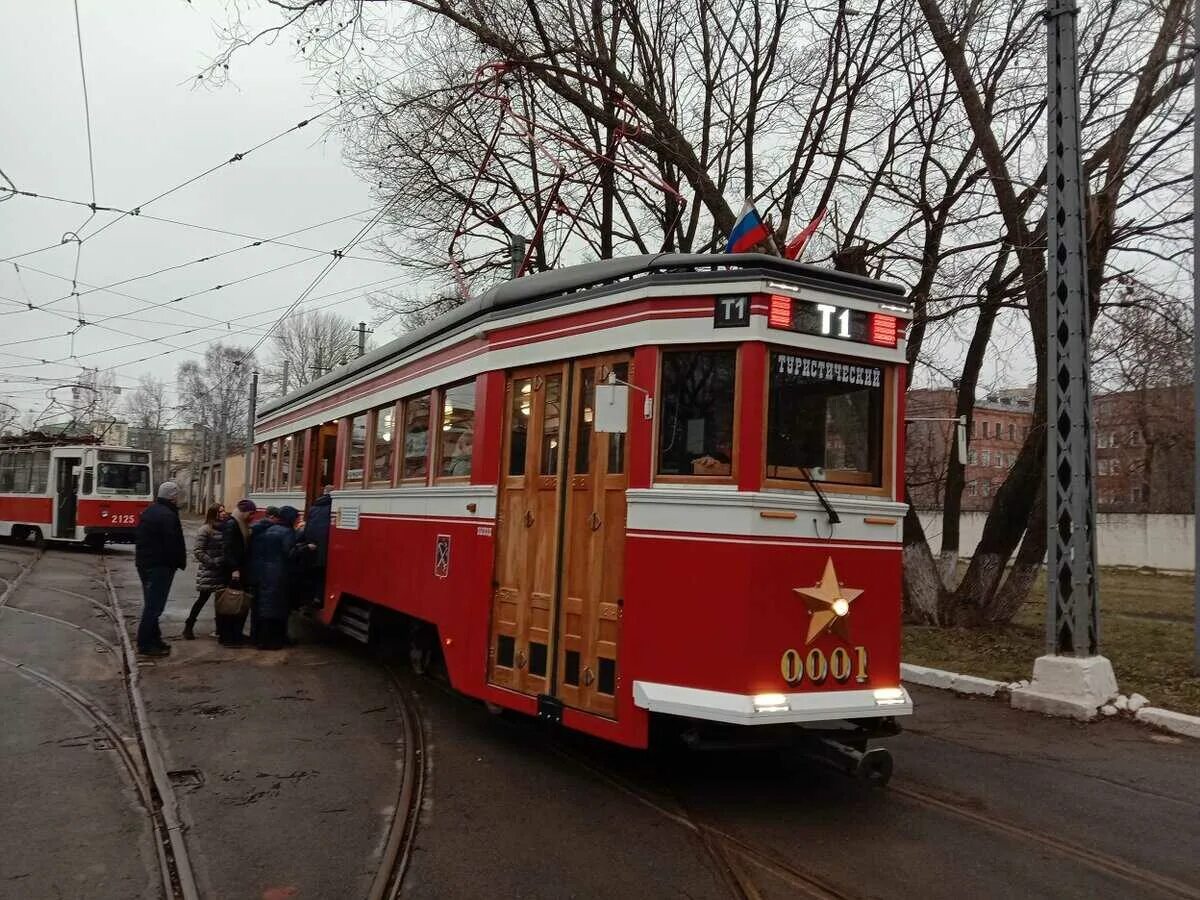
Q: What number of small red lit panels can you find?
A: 2